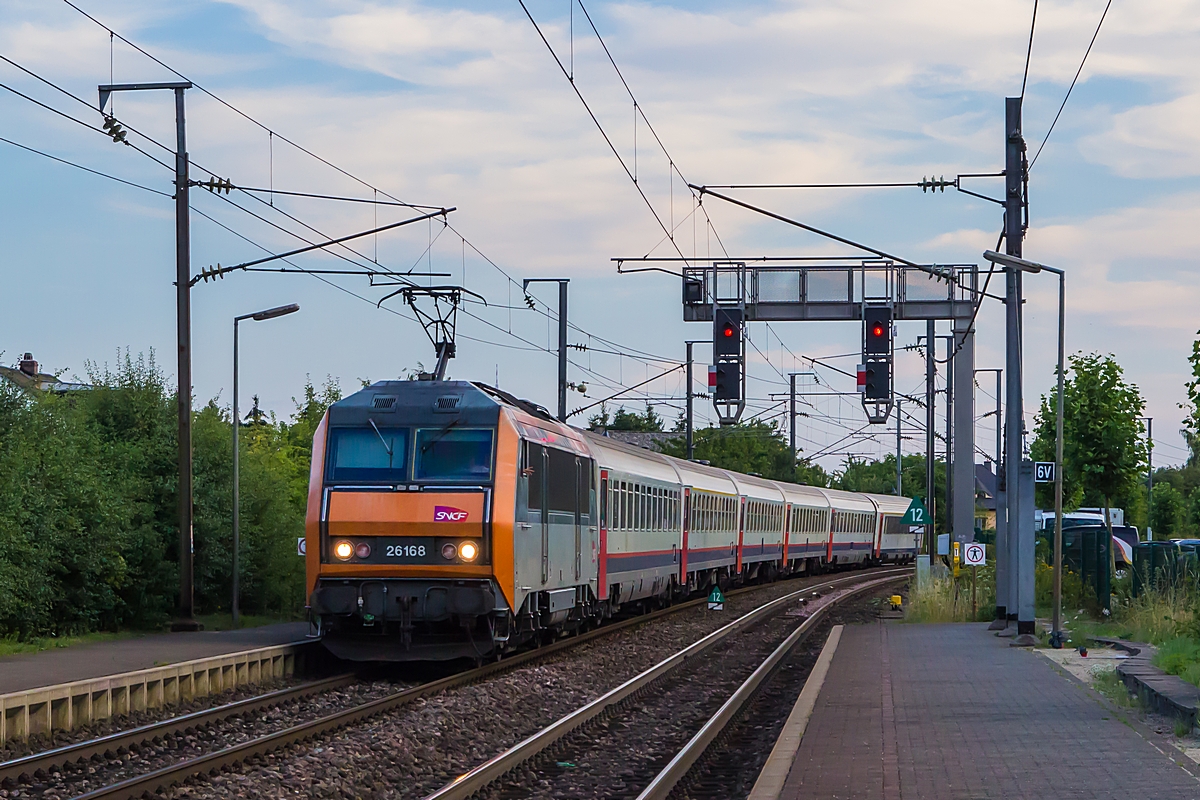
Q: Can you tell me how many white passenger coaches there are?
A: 6